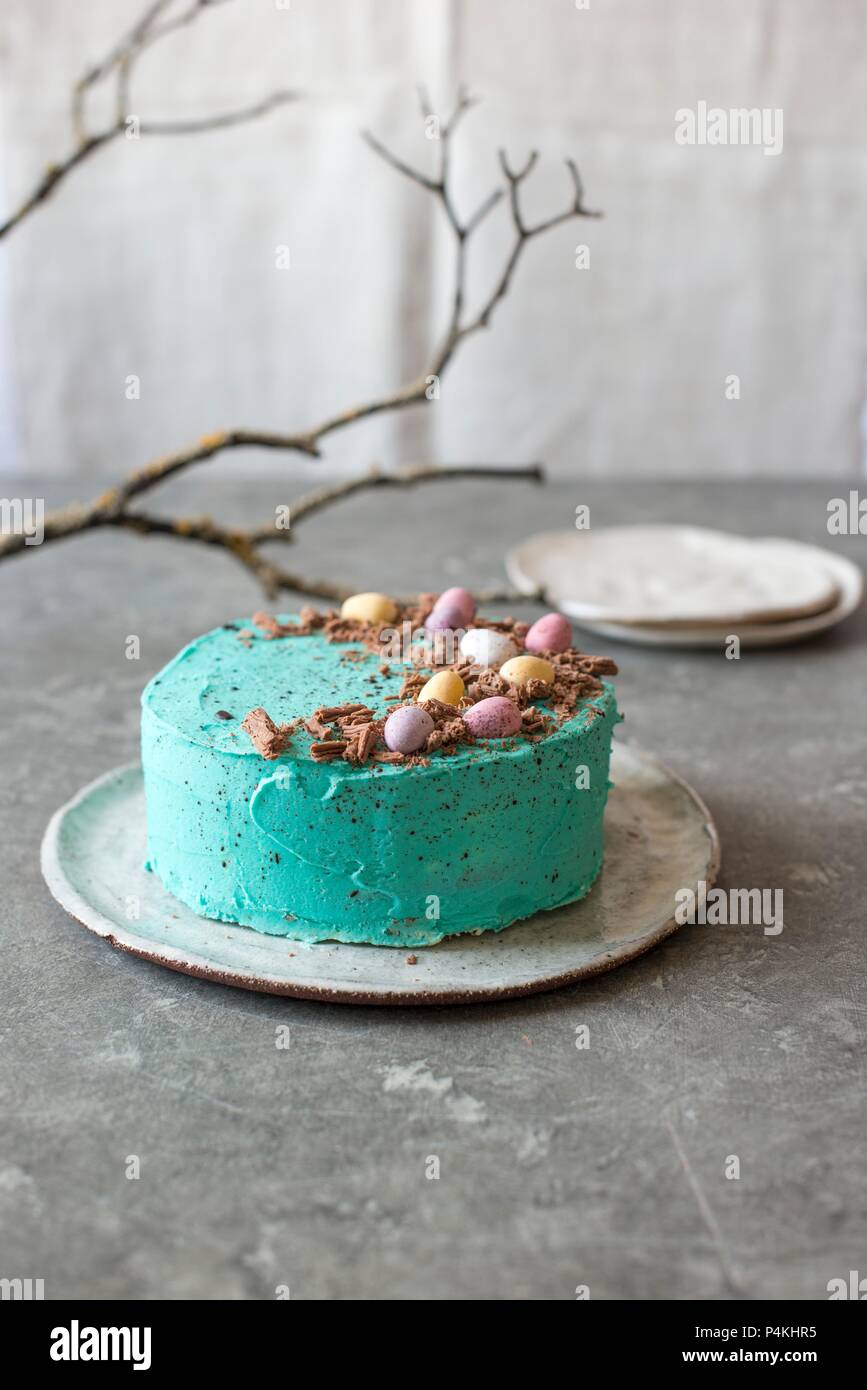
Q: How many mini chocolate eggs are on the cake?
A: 9